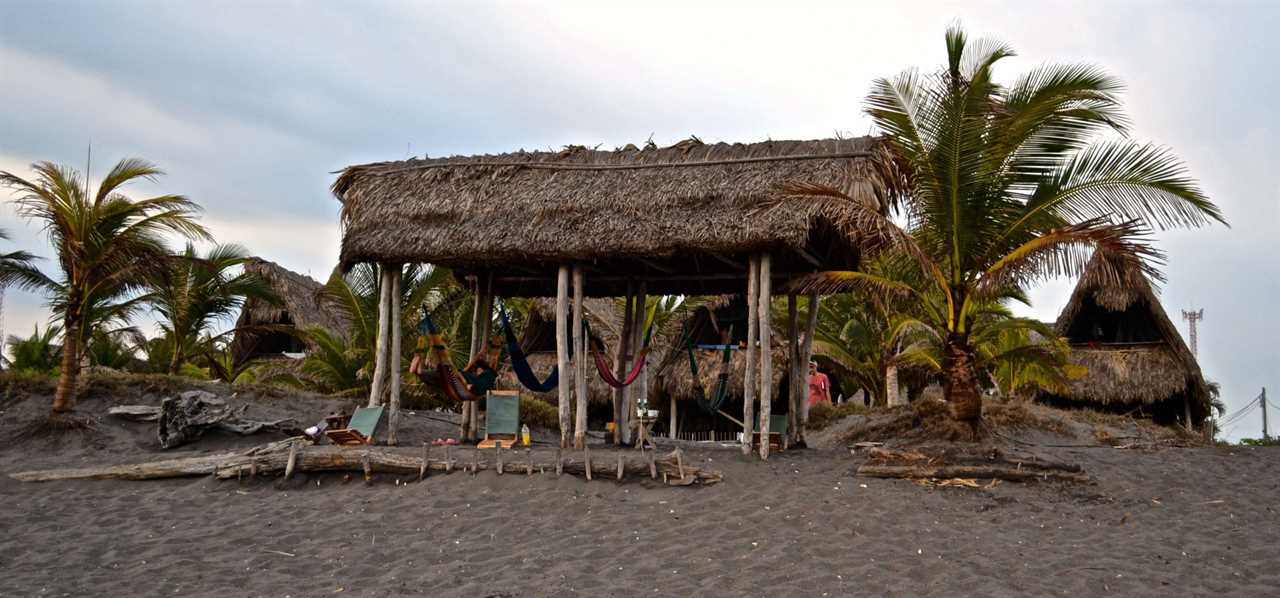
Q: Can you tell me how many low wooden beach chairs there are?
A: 3